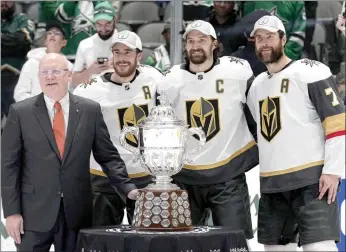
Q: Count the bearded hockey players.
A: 3